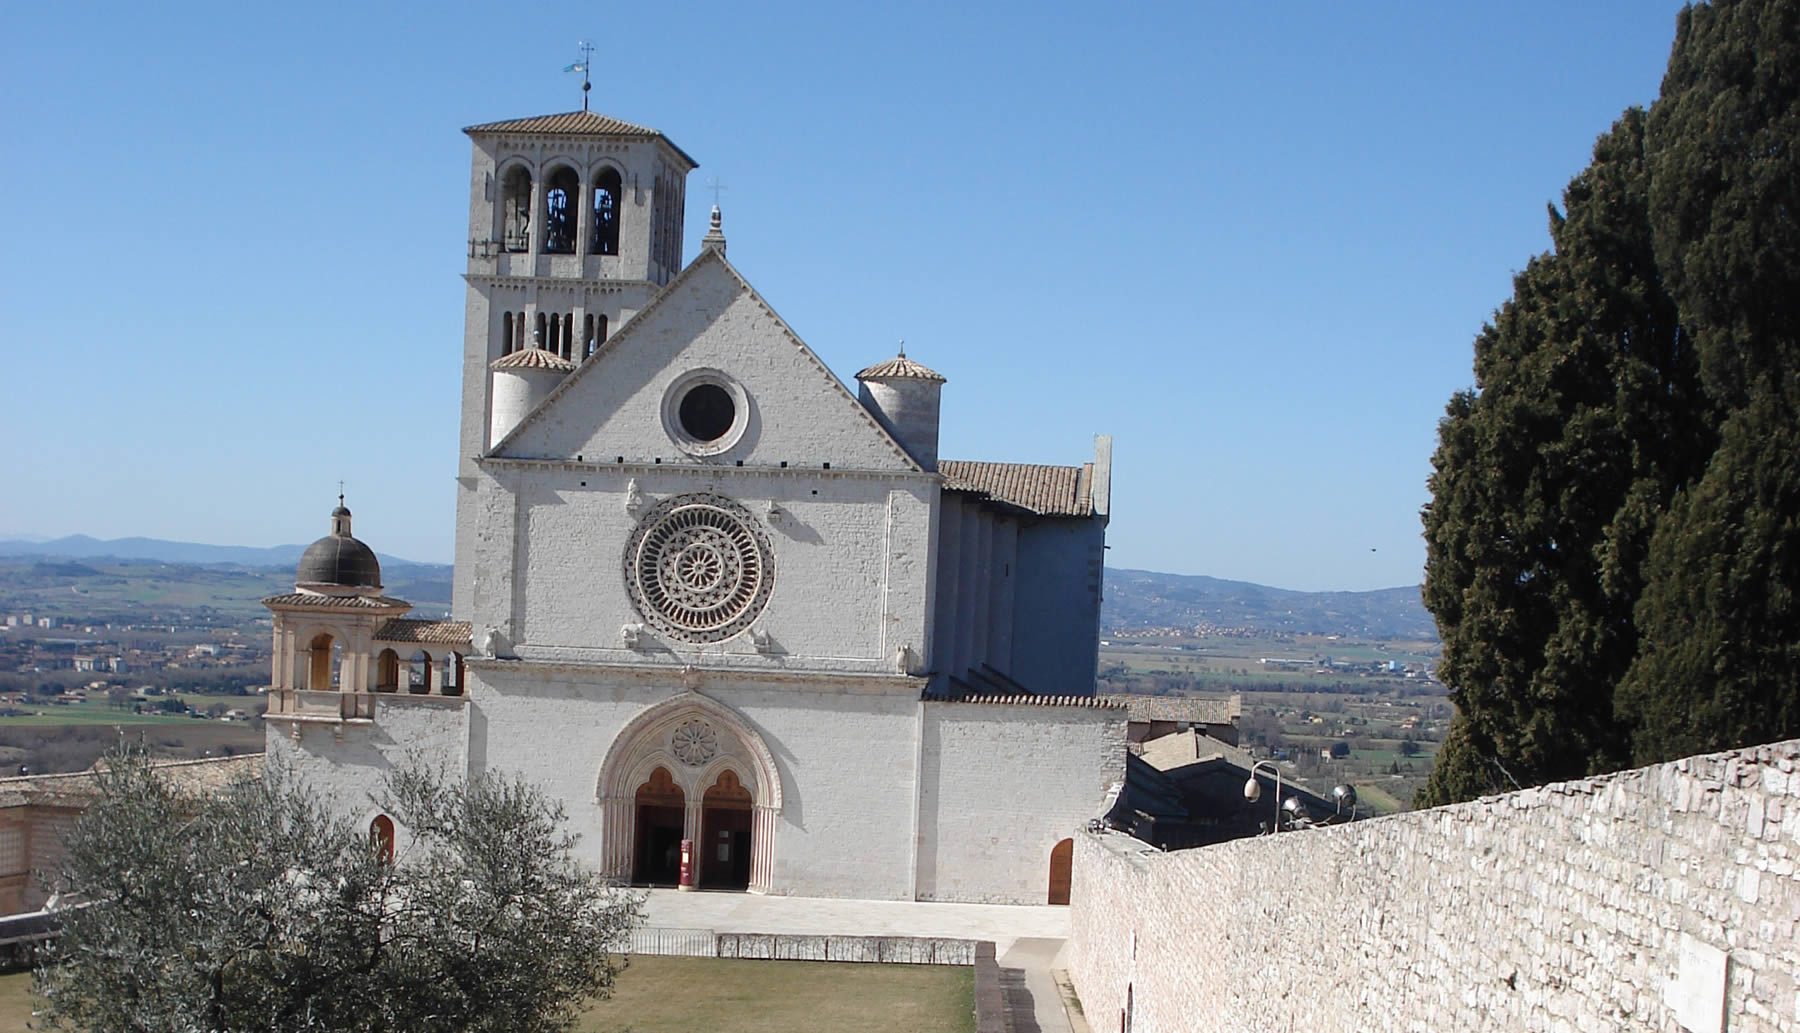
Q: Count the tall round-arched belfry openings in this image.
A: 3